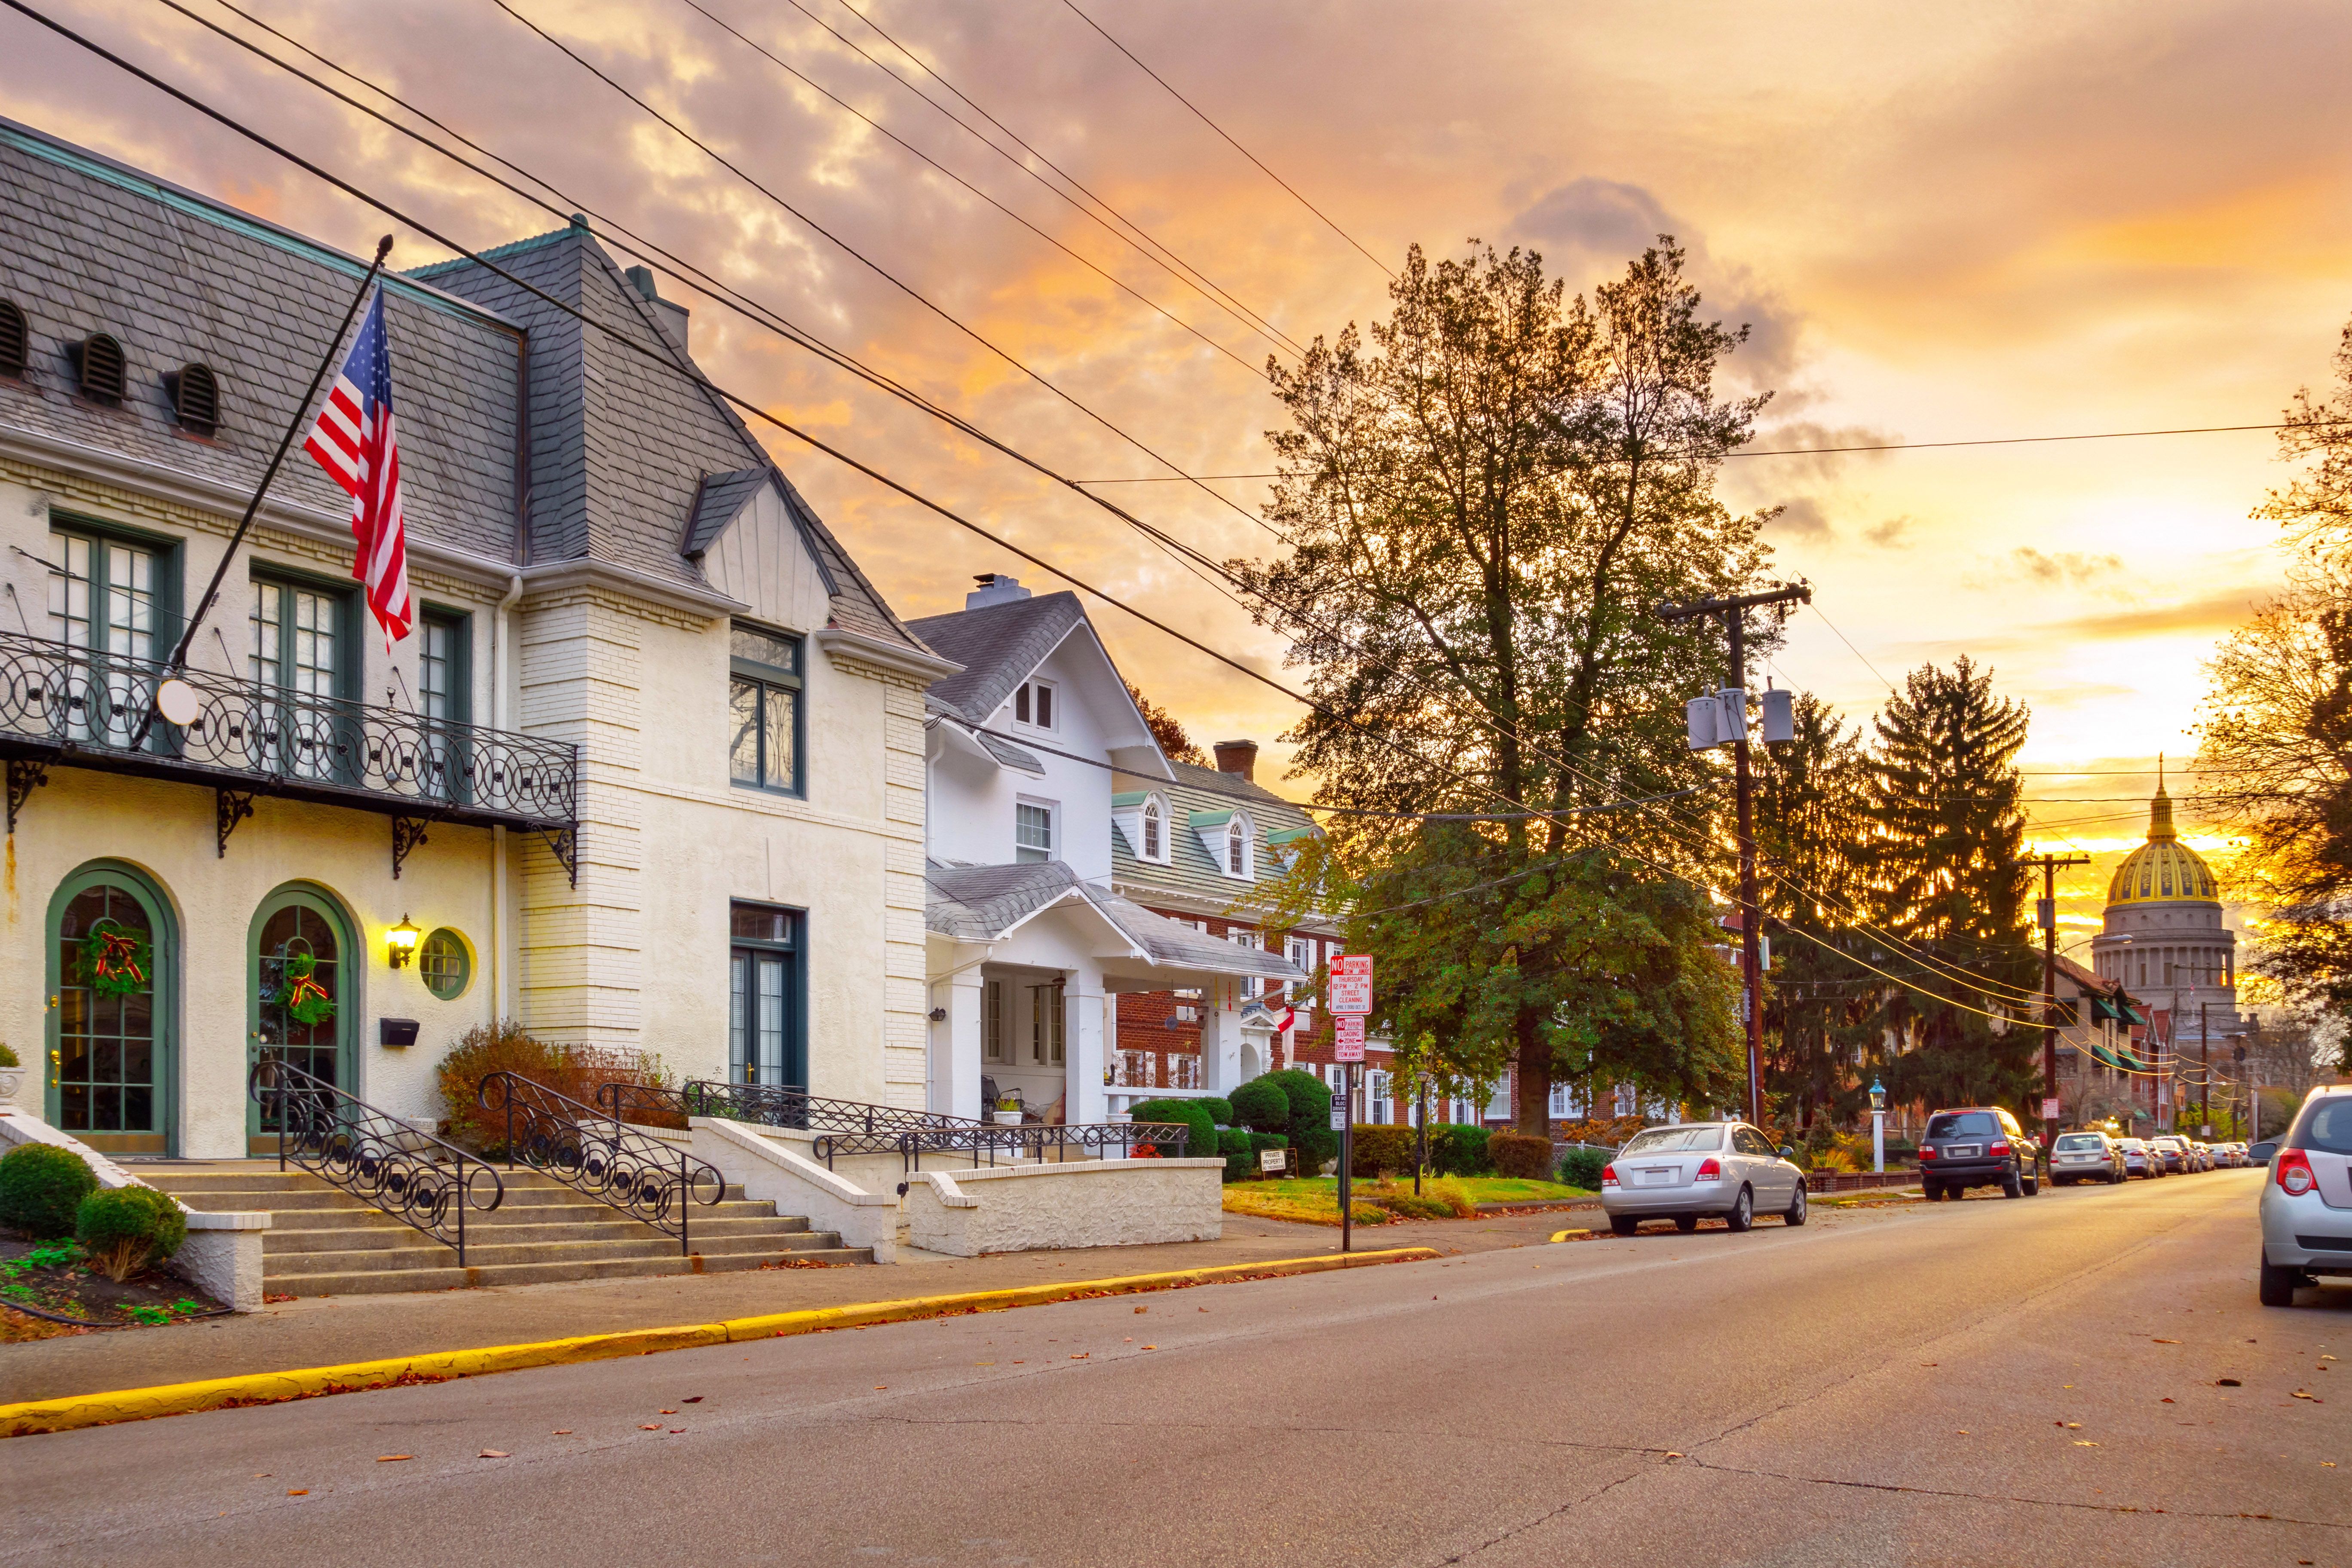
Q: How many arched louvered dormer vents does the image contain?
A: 3